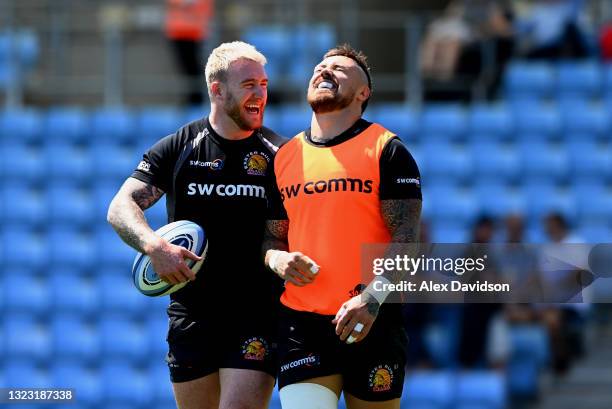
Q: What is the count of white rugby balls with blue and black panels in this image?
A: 1